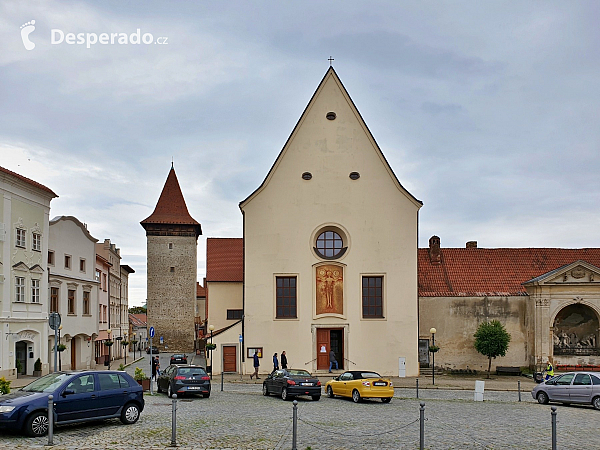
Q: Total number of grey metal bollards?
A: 8